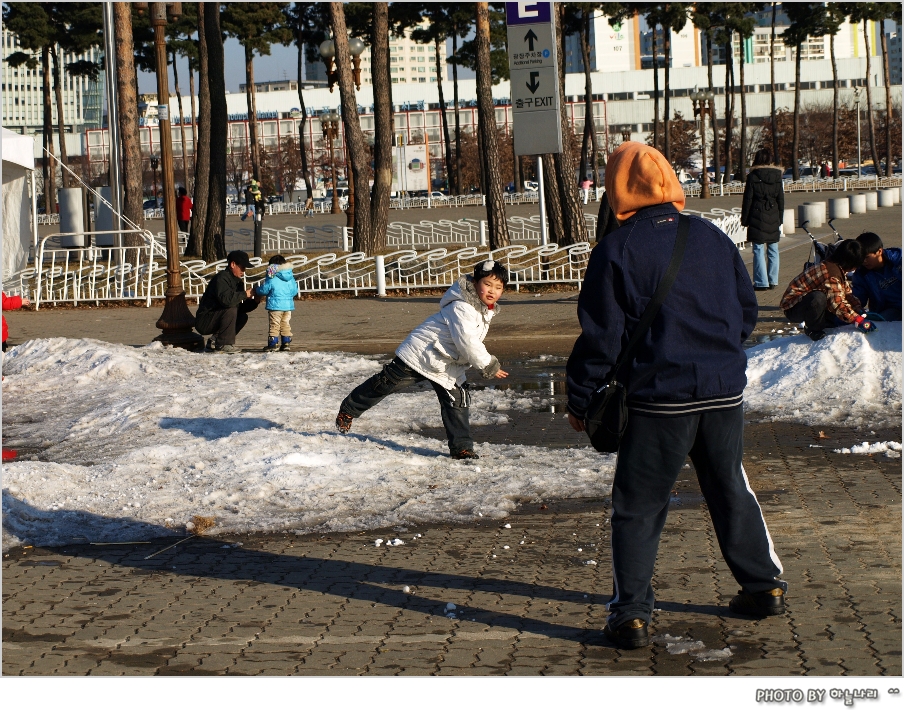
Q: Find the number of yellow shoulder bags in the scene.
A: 0